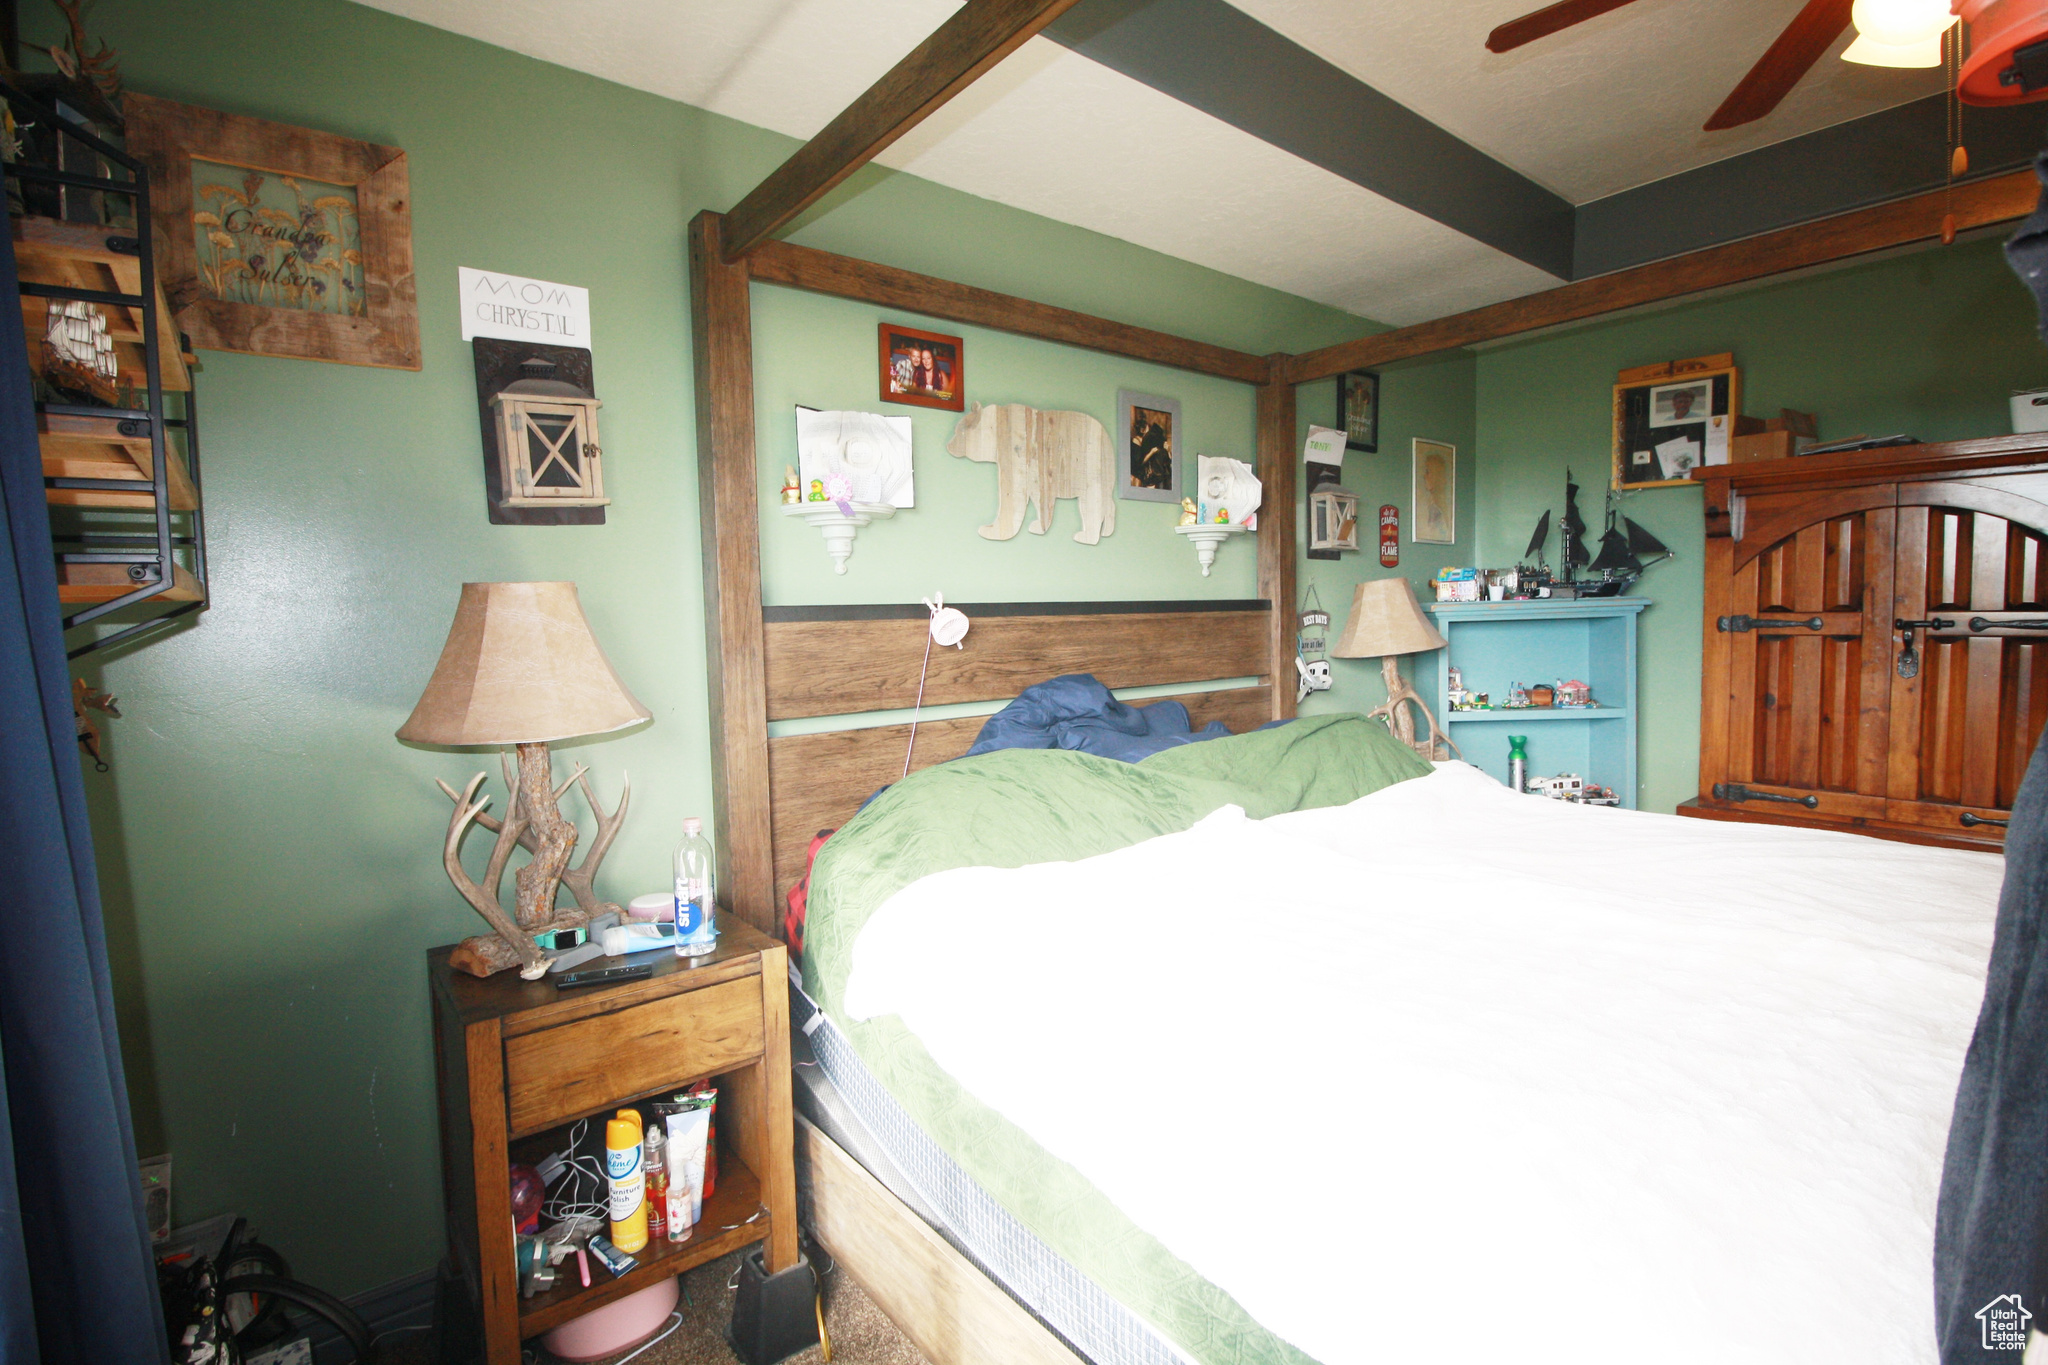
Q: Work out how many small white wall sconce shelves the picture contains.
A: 2